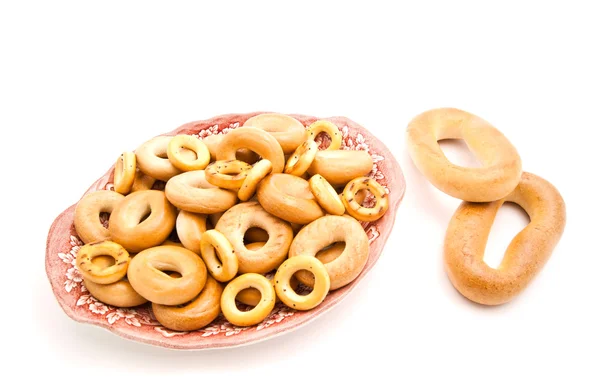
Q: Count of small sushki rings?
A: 12